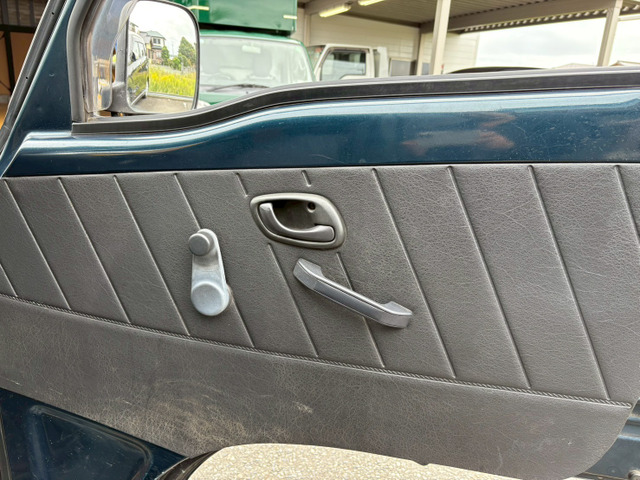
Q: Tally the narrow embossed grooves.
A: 11